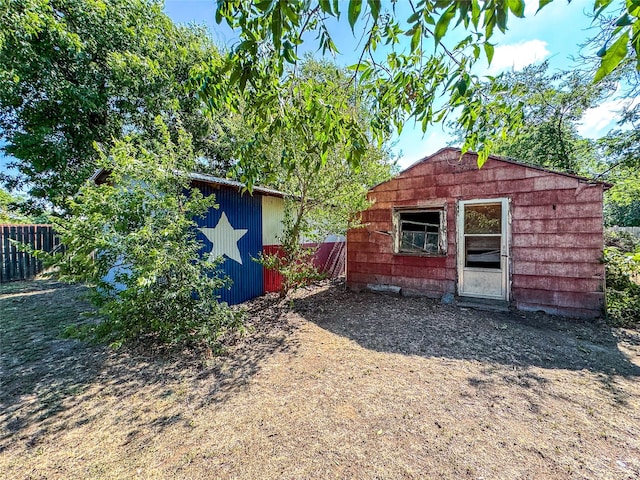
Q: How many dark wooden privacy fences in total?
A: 1